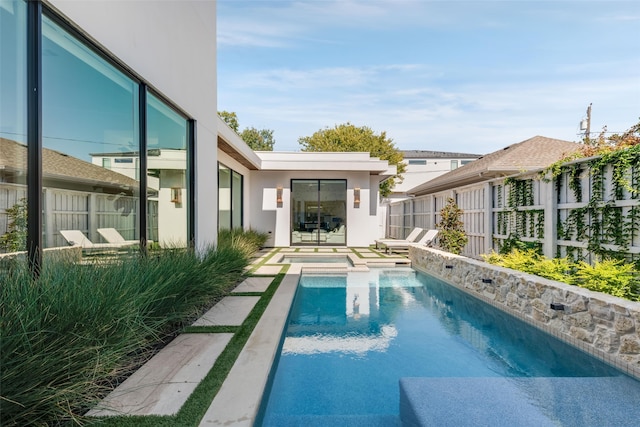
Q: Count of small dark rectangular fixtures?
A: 3